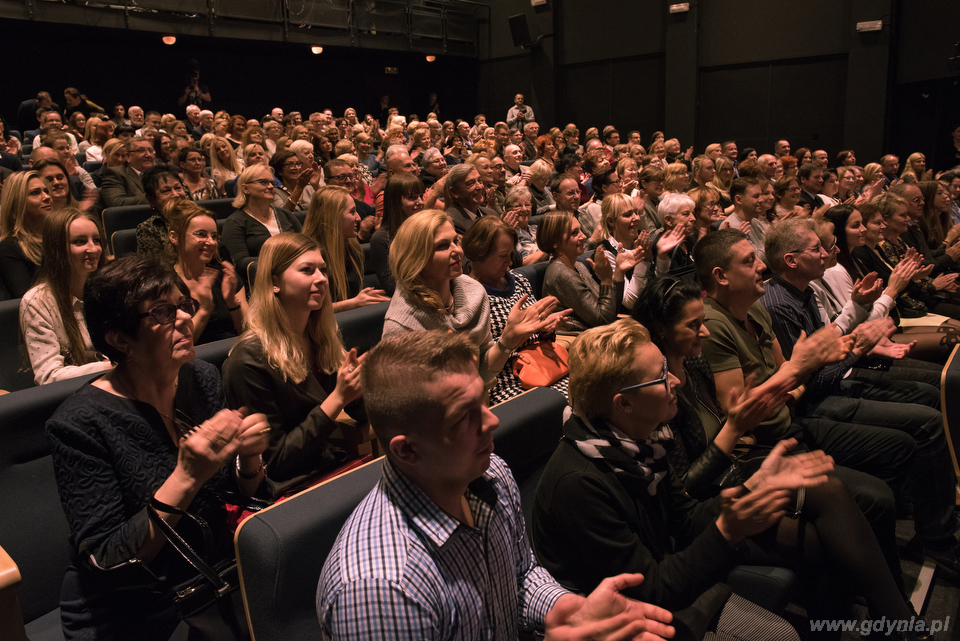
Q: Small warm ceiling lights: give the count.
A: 3